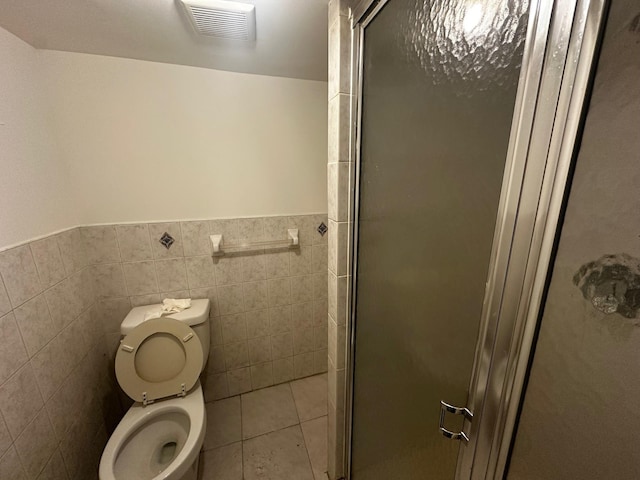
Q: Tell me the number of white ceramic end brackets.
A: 2